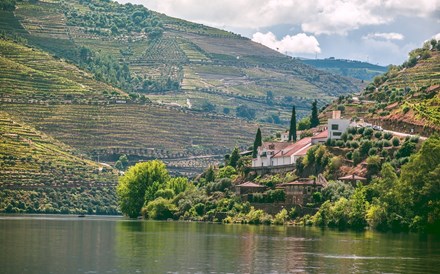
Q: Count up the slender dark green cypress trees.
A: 3